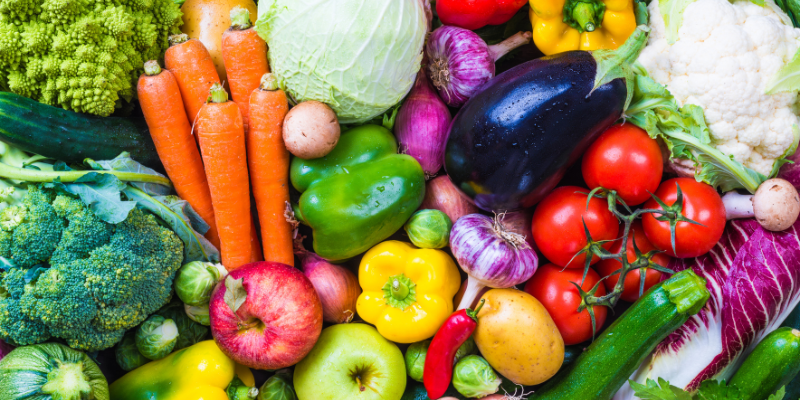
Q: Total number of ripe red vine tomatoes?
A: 5